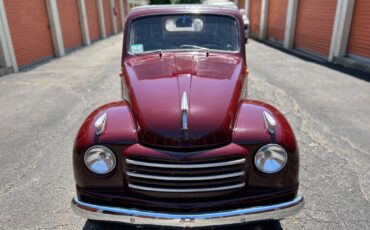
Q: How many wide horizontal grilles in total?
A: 3